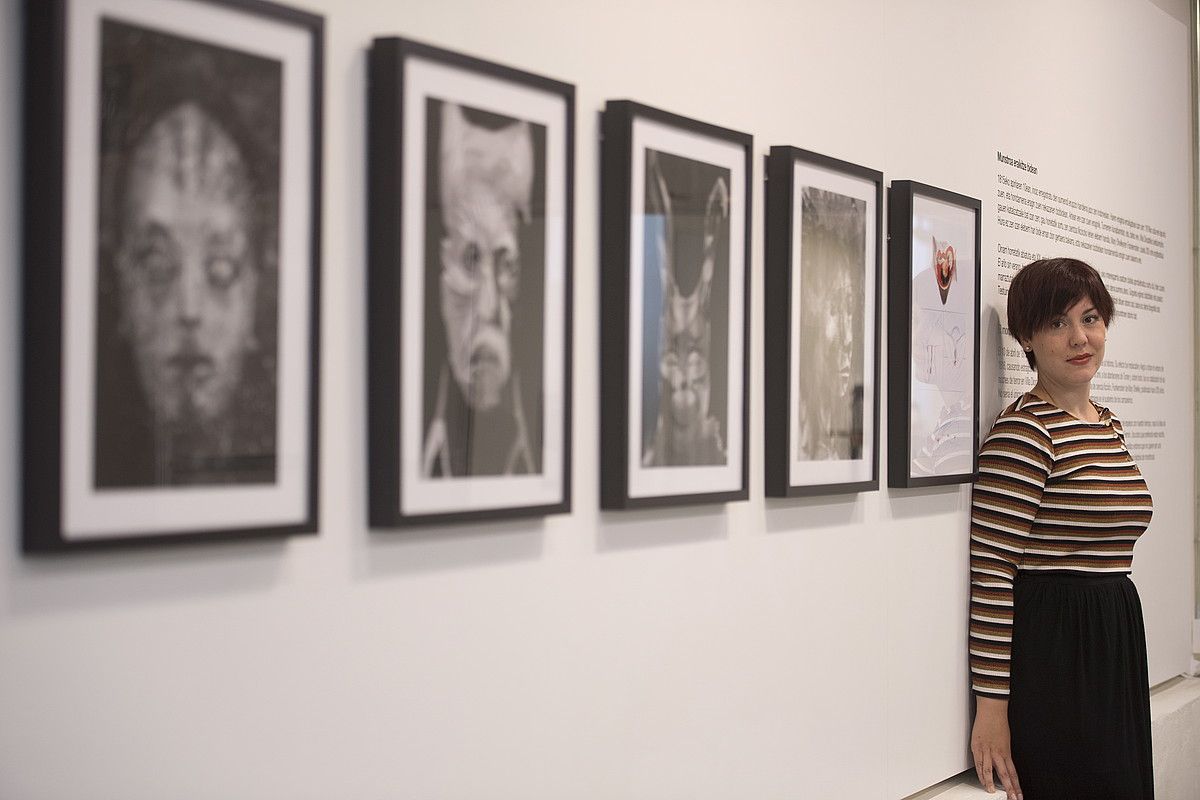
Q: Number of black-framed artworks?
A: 5